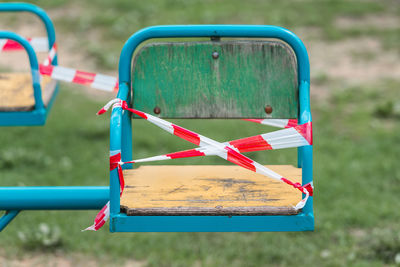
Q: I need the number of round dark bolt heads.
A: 3